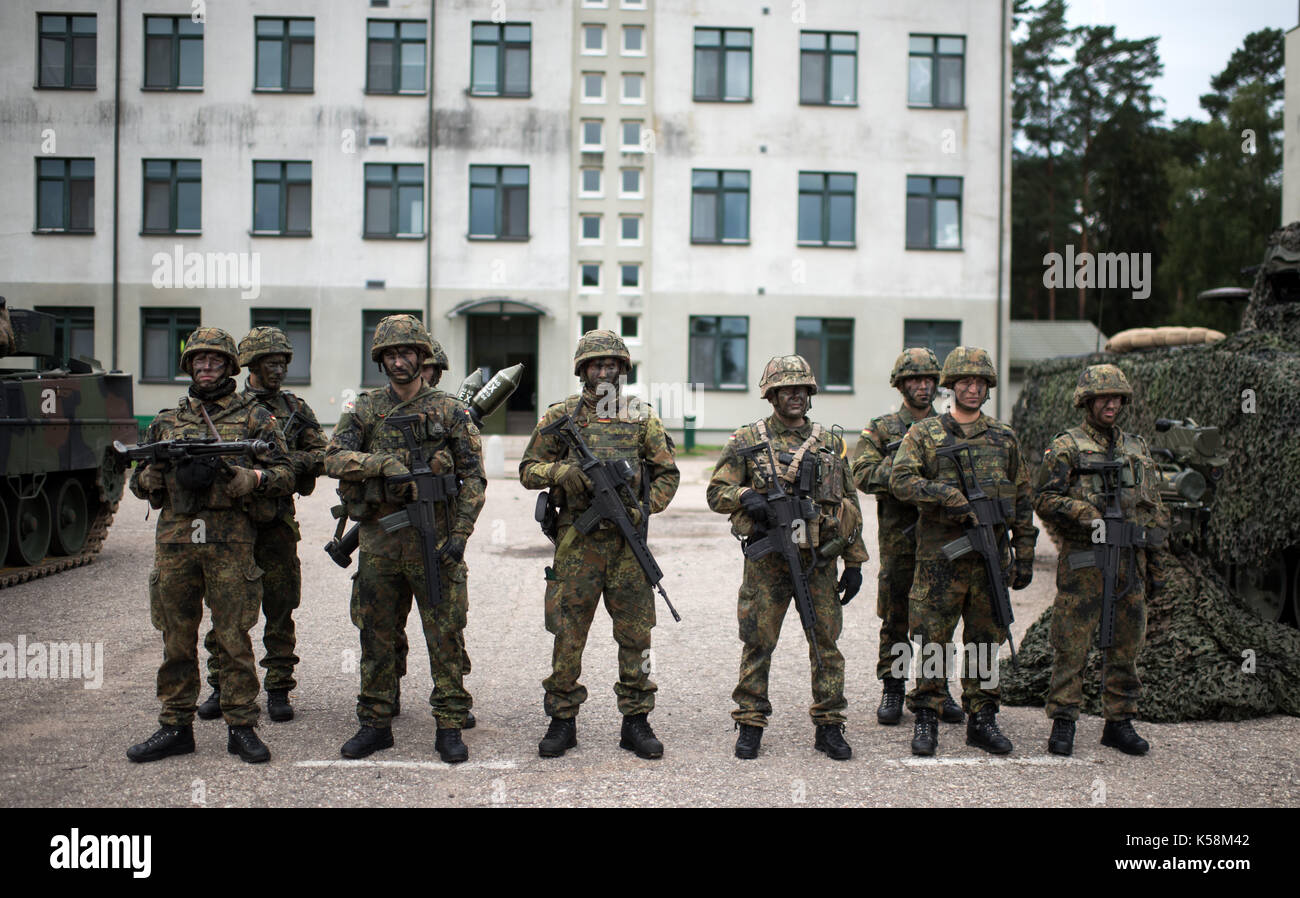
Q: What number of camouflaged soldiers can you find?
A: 9